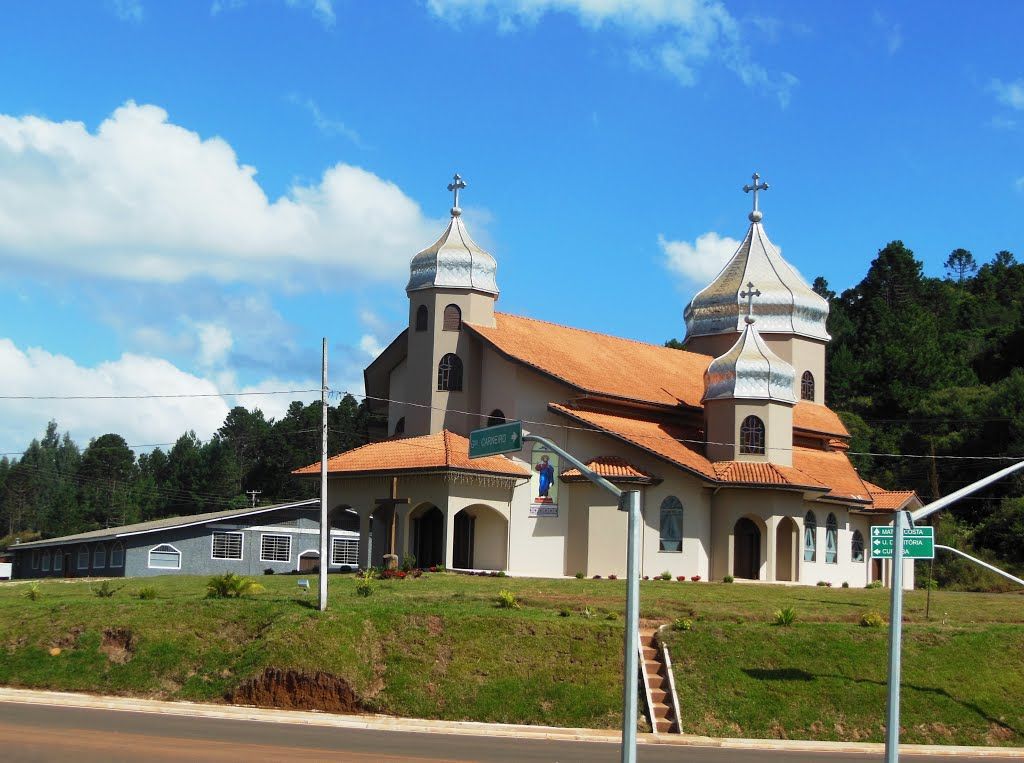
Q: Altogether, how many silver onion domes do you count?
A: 3